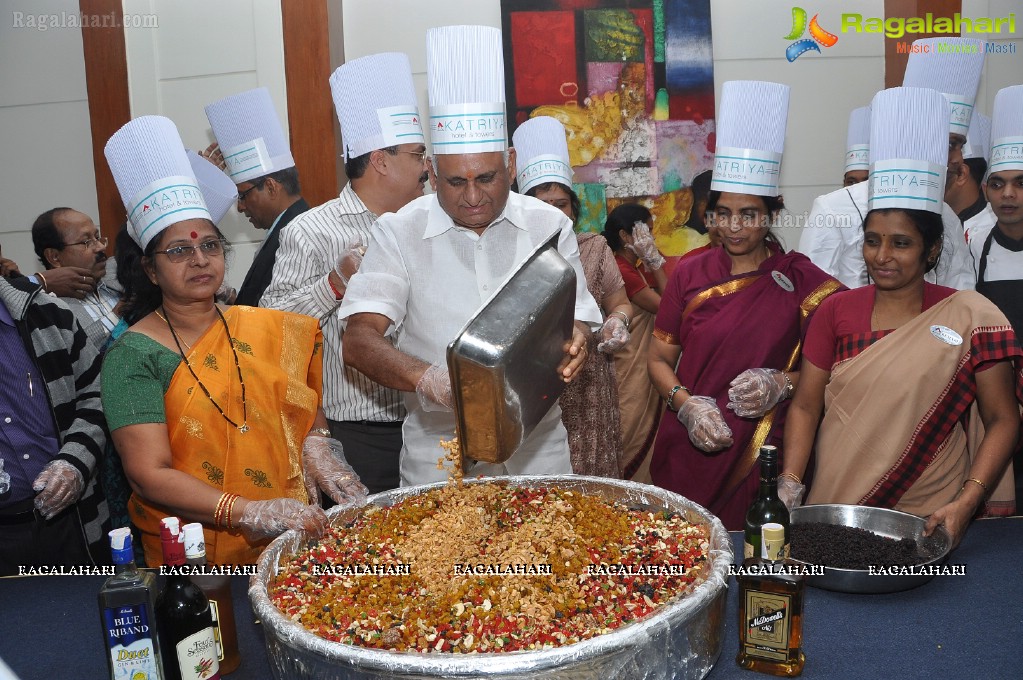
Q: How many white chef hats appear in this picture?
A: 12